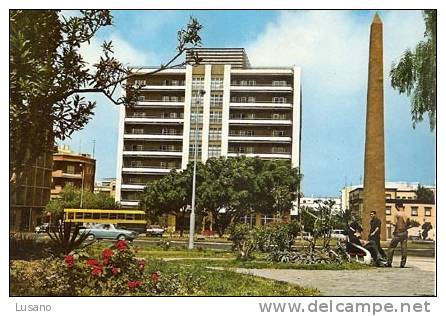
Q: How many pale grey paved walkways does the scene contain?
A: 1